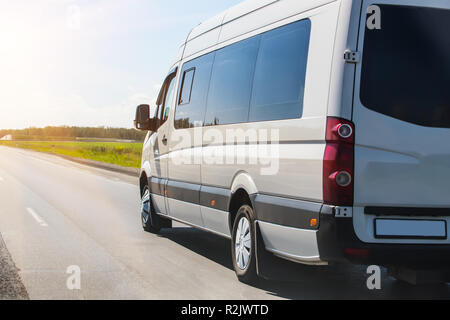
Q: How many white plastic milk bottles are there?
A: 0